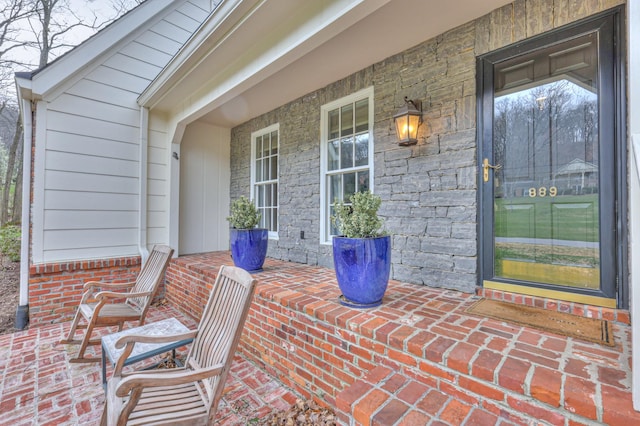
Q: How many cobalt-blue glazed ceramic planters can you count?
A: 2